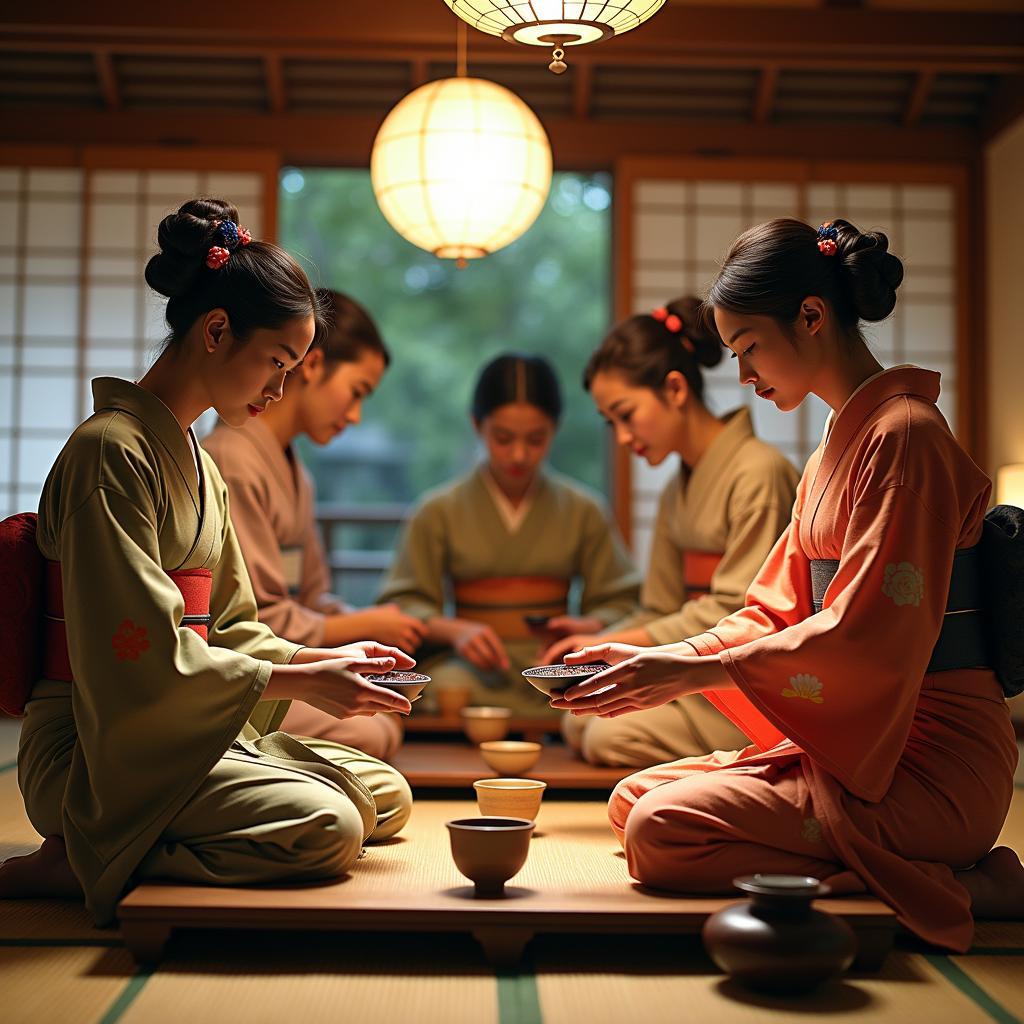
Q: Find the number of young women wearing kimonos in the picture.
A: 5